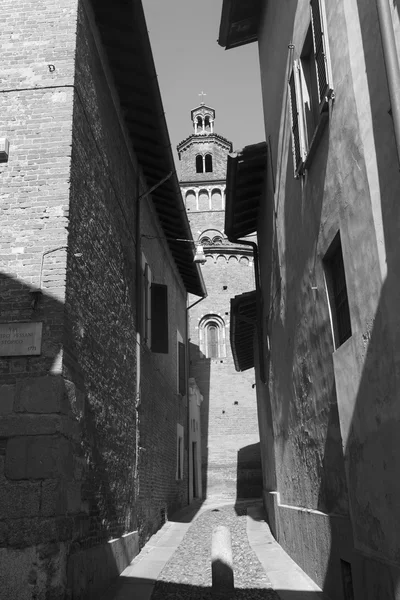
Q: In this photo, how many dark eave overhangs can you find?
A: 4